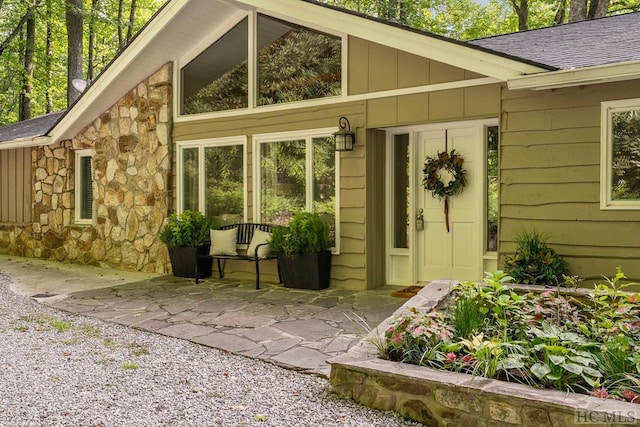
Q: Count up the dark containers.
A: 2